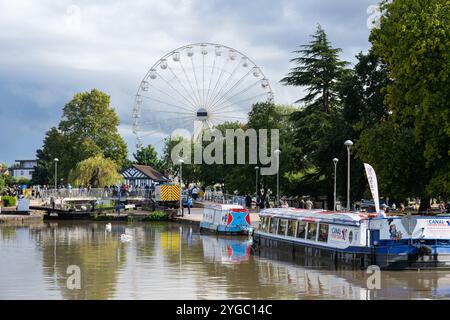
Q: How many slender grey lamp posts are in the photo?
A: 6